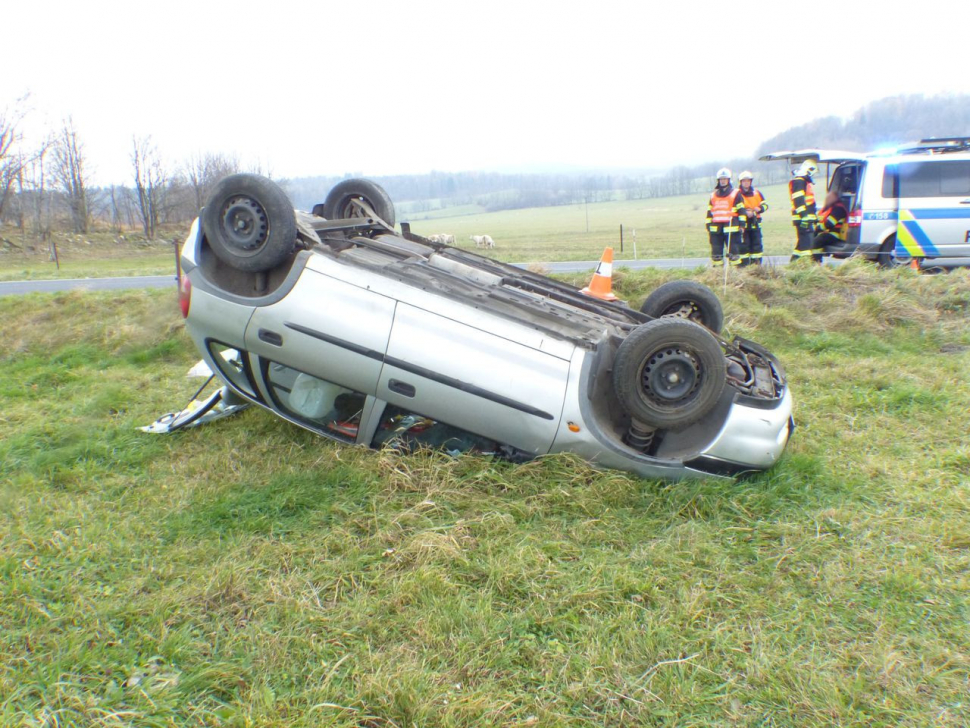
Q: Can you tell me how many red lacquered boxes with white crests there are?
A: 0